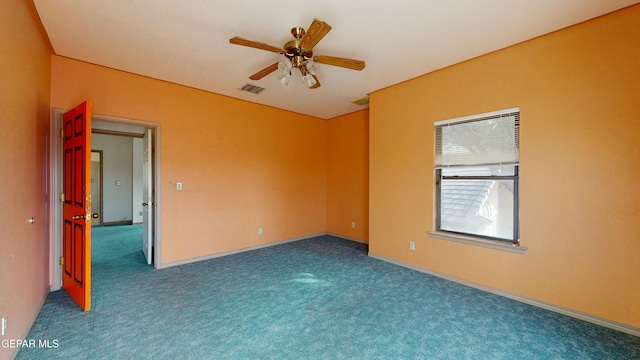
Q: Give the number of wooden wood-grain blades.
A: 5